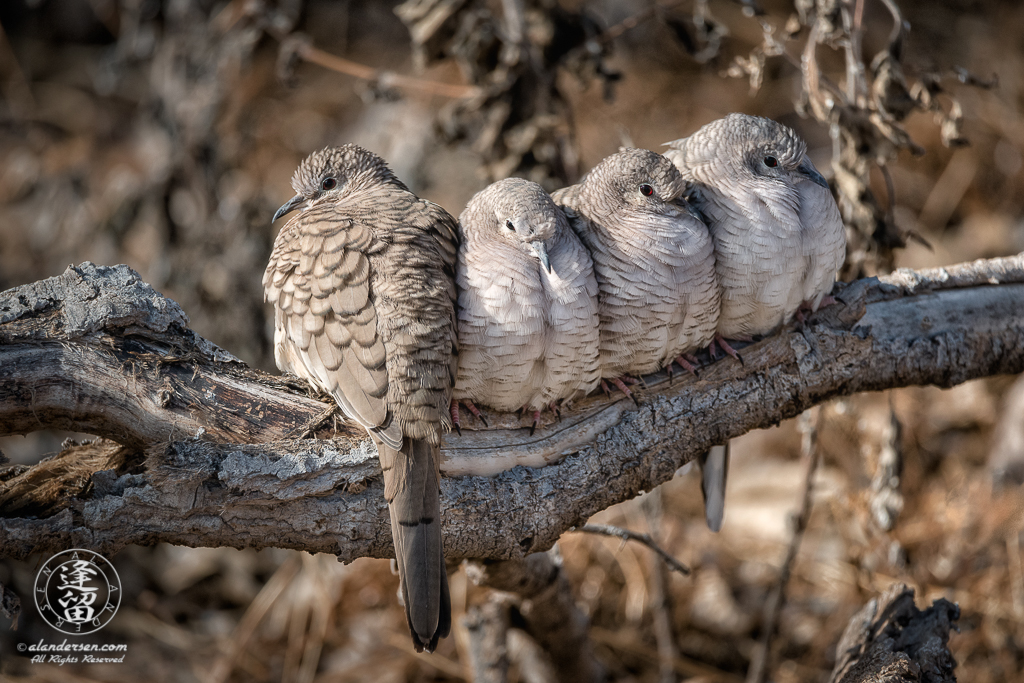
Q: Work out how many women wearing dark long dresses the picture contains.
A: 0